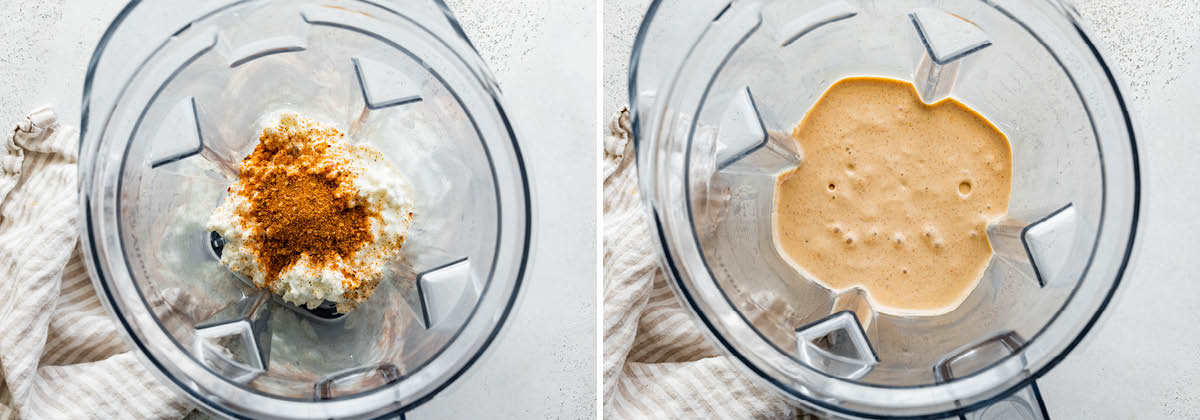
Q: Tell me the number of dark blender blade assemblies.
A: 1